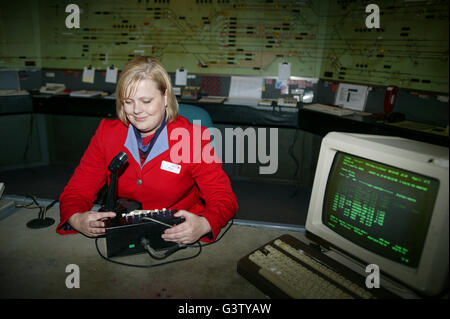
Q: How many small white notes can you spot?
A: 4